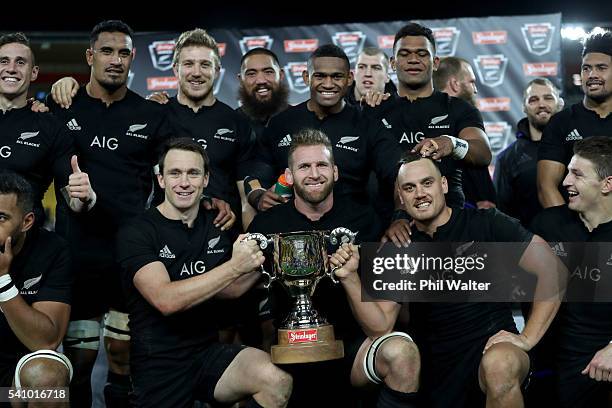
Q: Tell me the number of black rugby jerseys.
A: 11